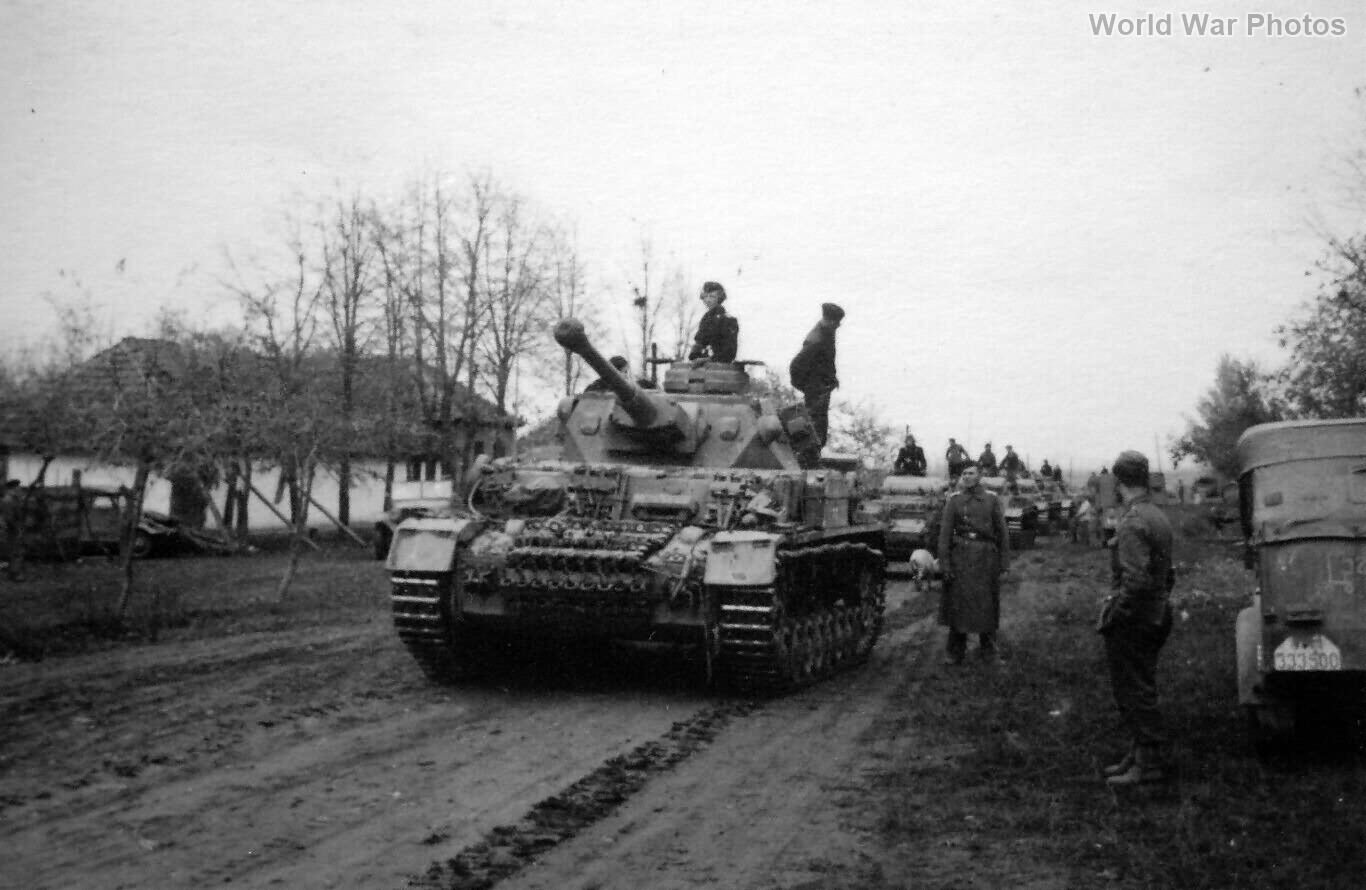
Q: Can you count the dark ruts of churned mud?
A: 1